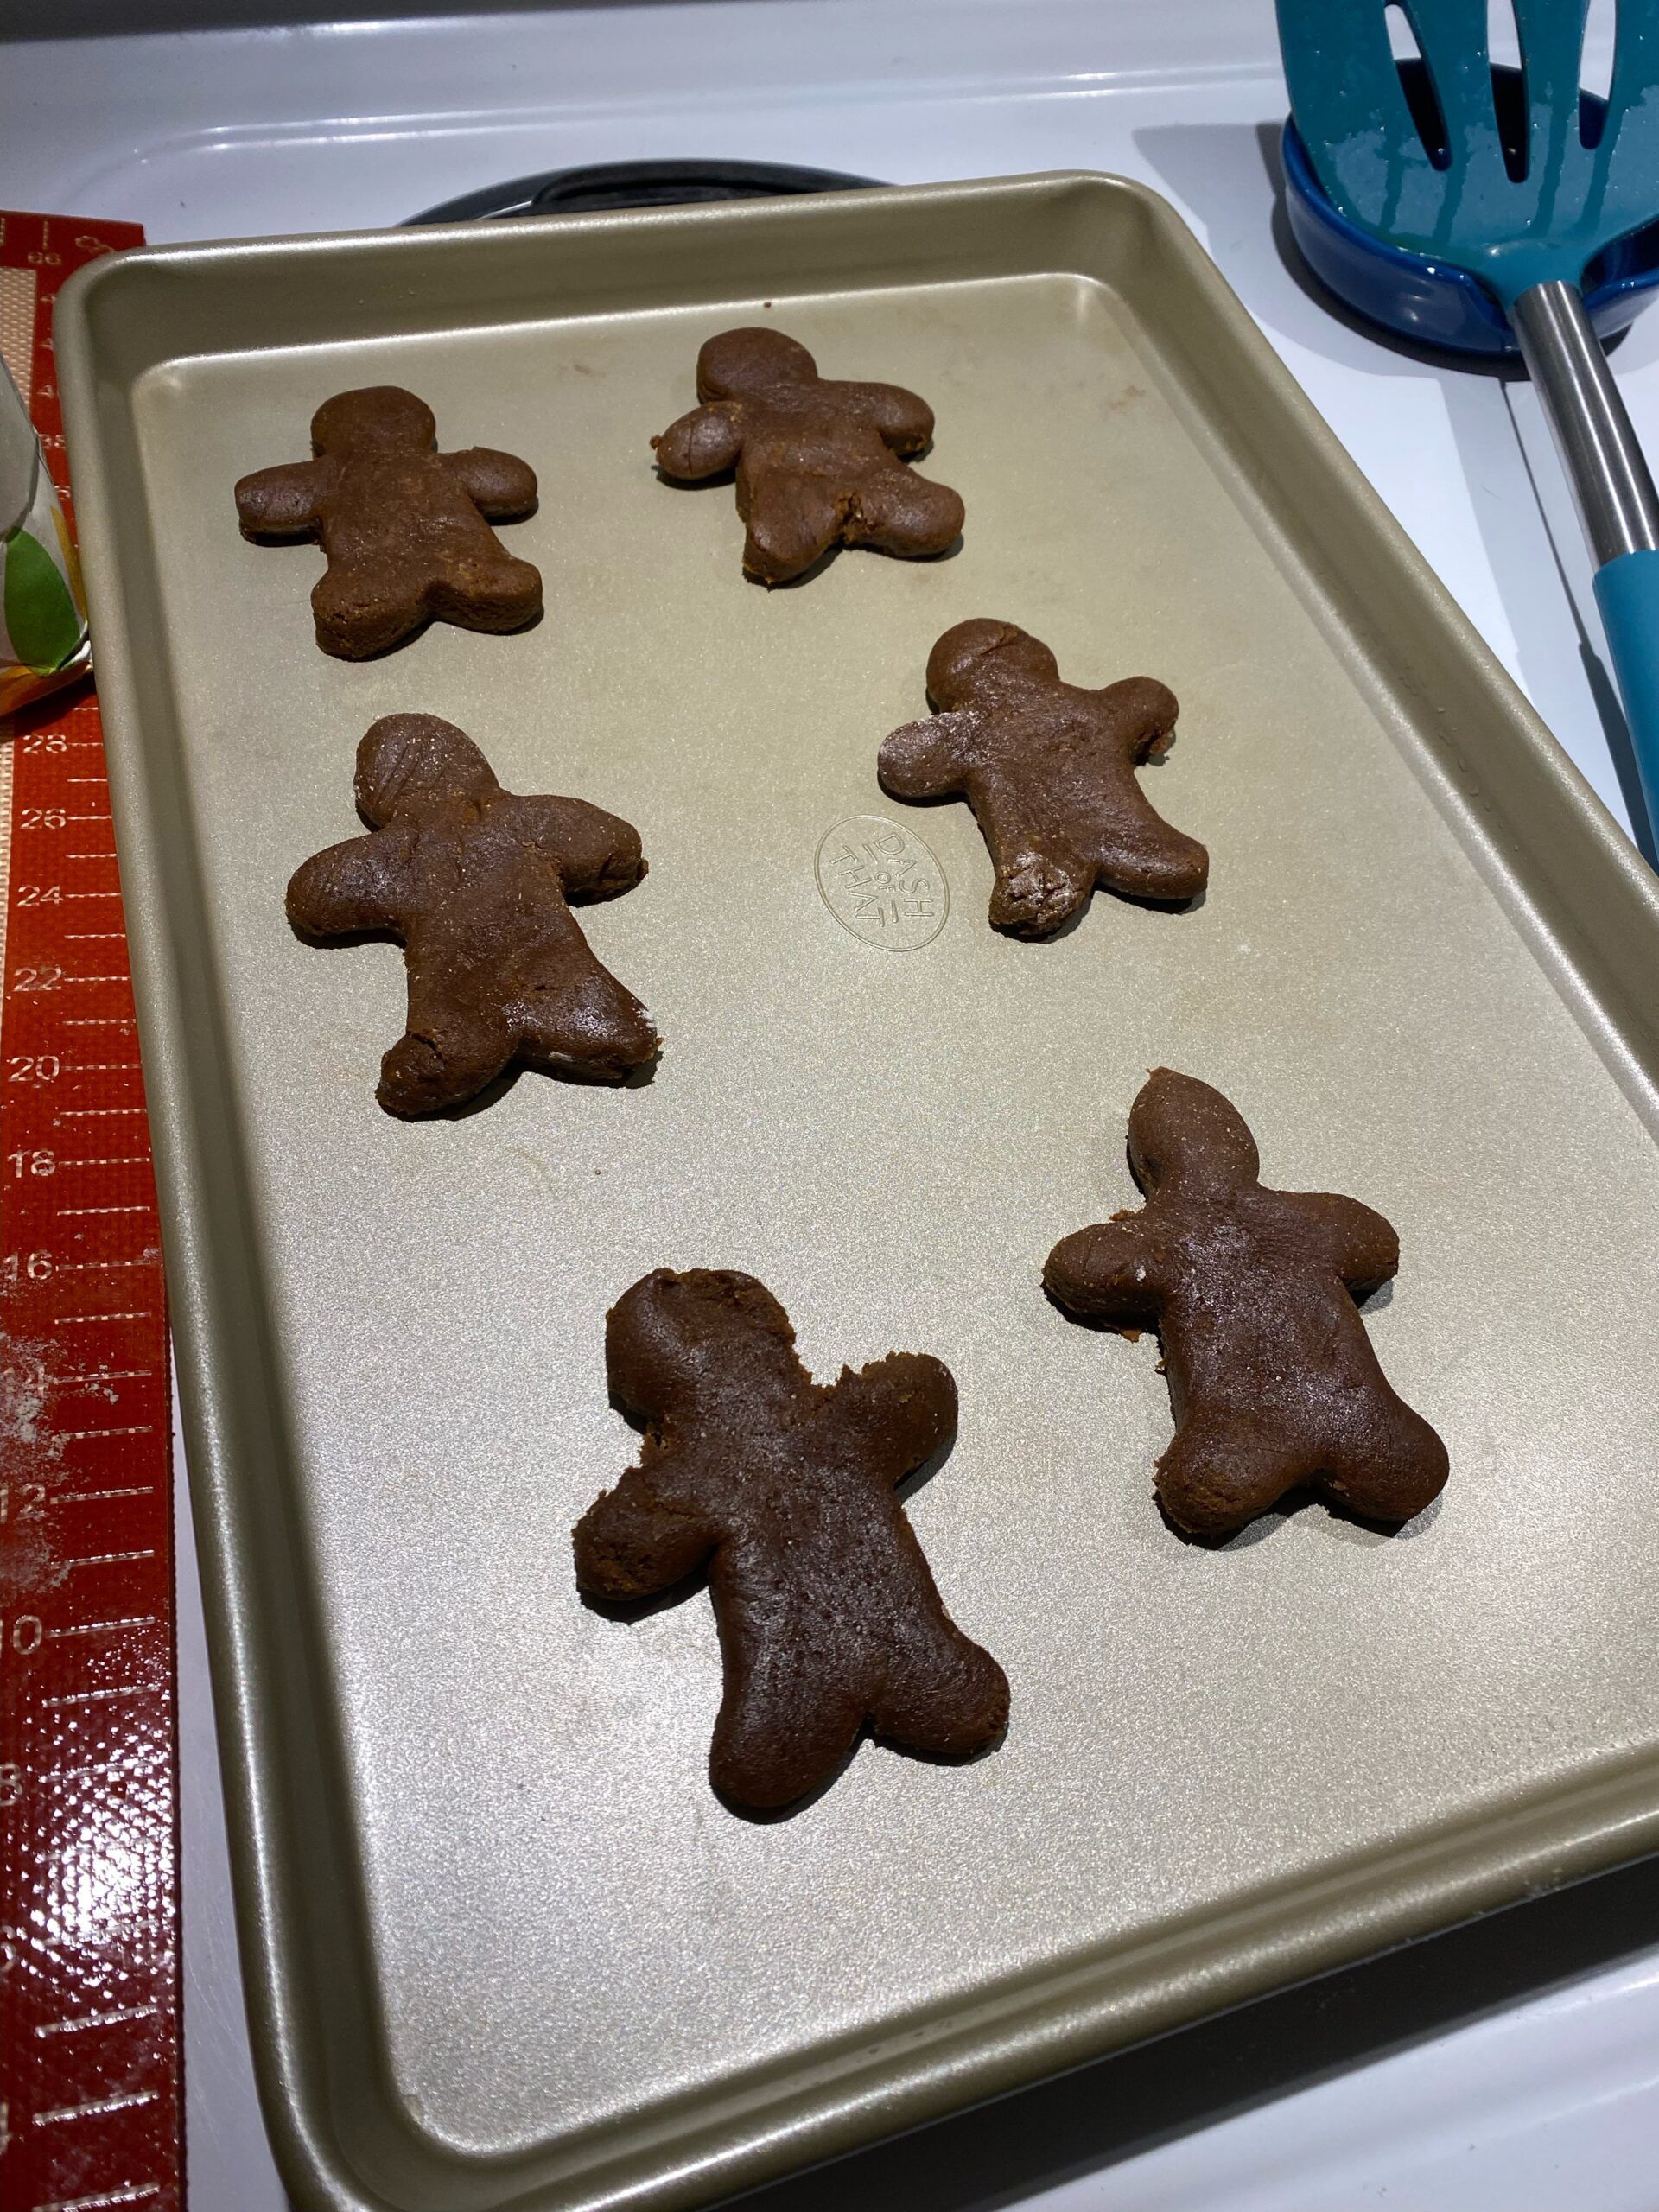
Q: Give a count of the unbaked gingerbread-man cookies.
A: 6